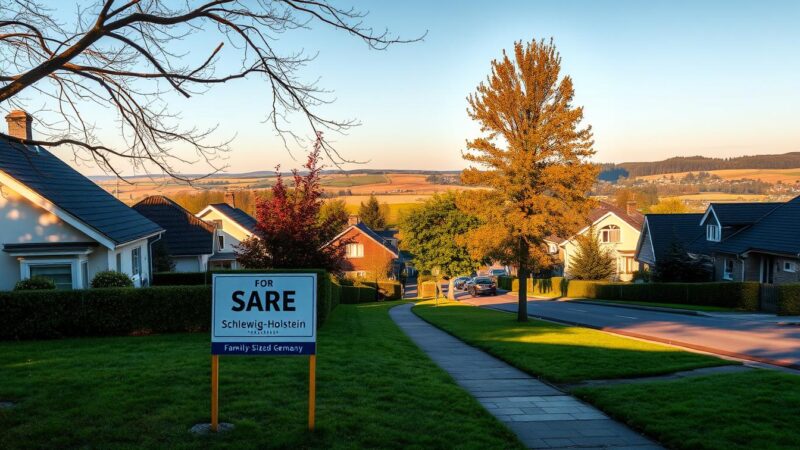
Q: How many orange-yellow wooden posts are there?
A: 2